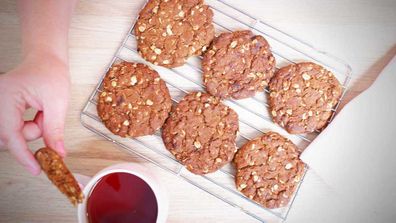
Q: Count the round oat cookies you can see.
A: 6